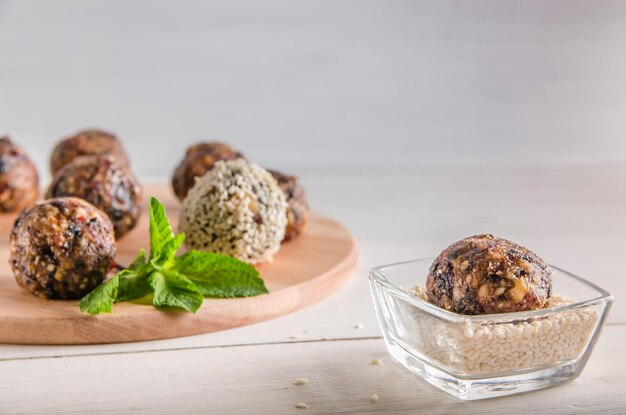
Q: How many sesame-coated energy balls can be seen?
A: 1